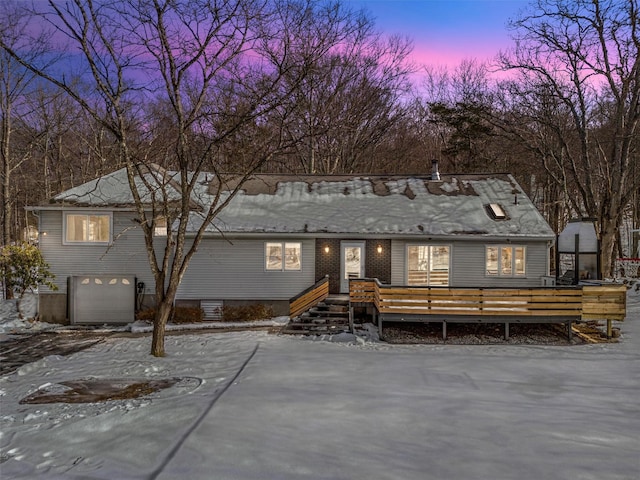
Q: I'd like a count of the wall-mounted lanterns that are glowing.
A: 2